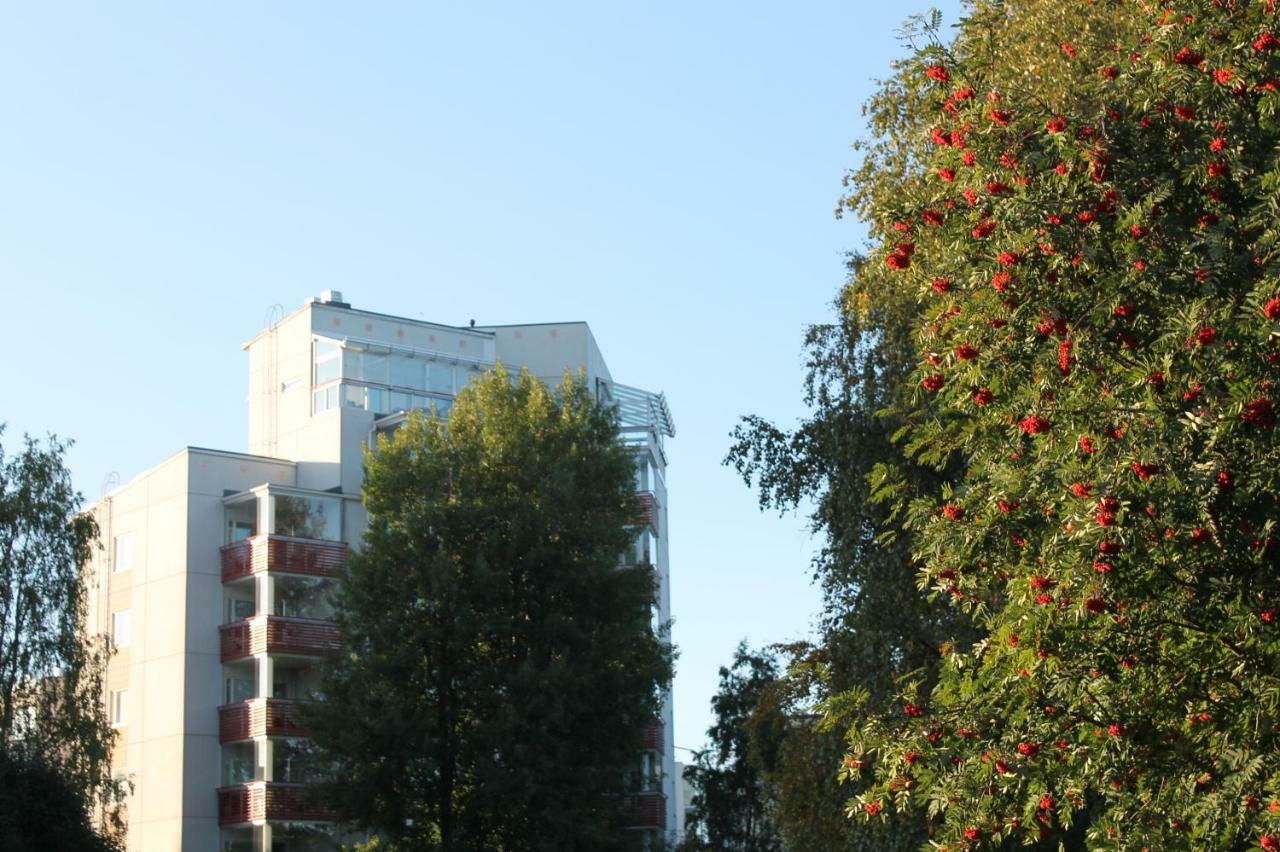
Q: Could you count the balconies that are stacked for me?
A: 4